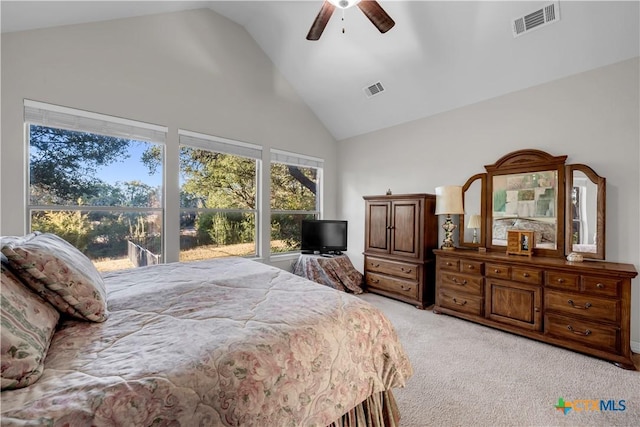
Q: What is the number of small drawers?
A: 6